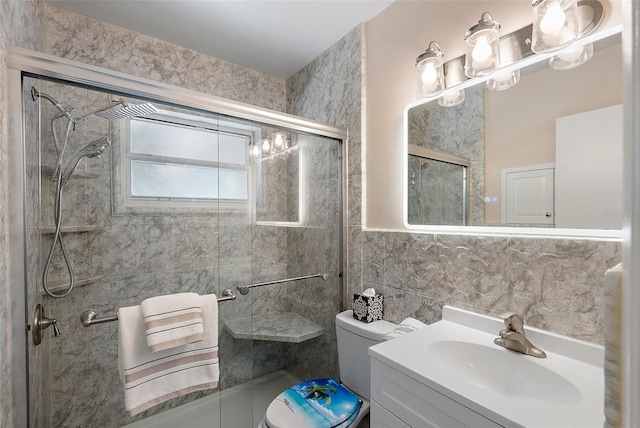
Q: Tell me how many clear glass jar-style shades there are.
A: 3